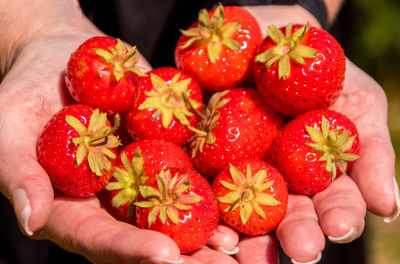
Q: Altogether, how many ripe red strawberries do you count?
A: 10